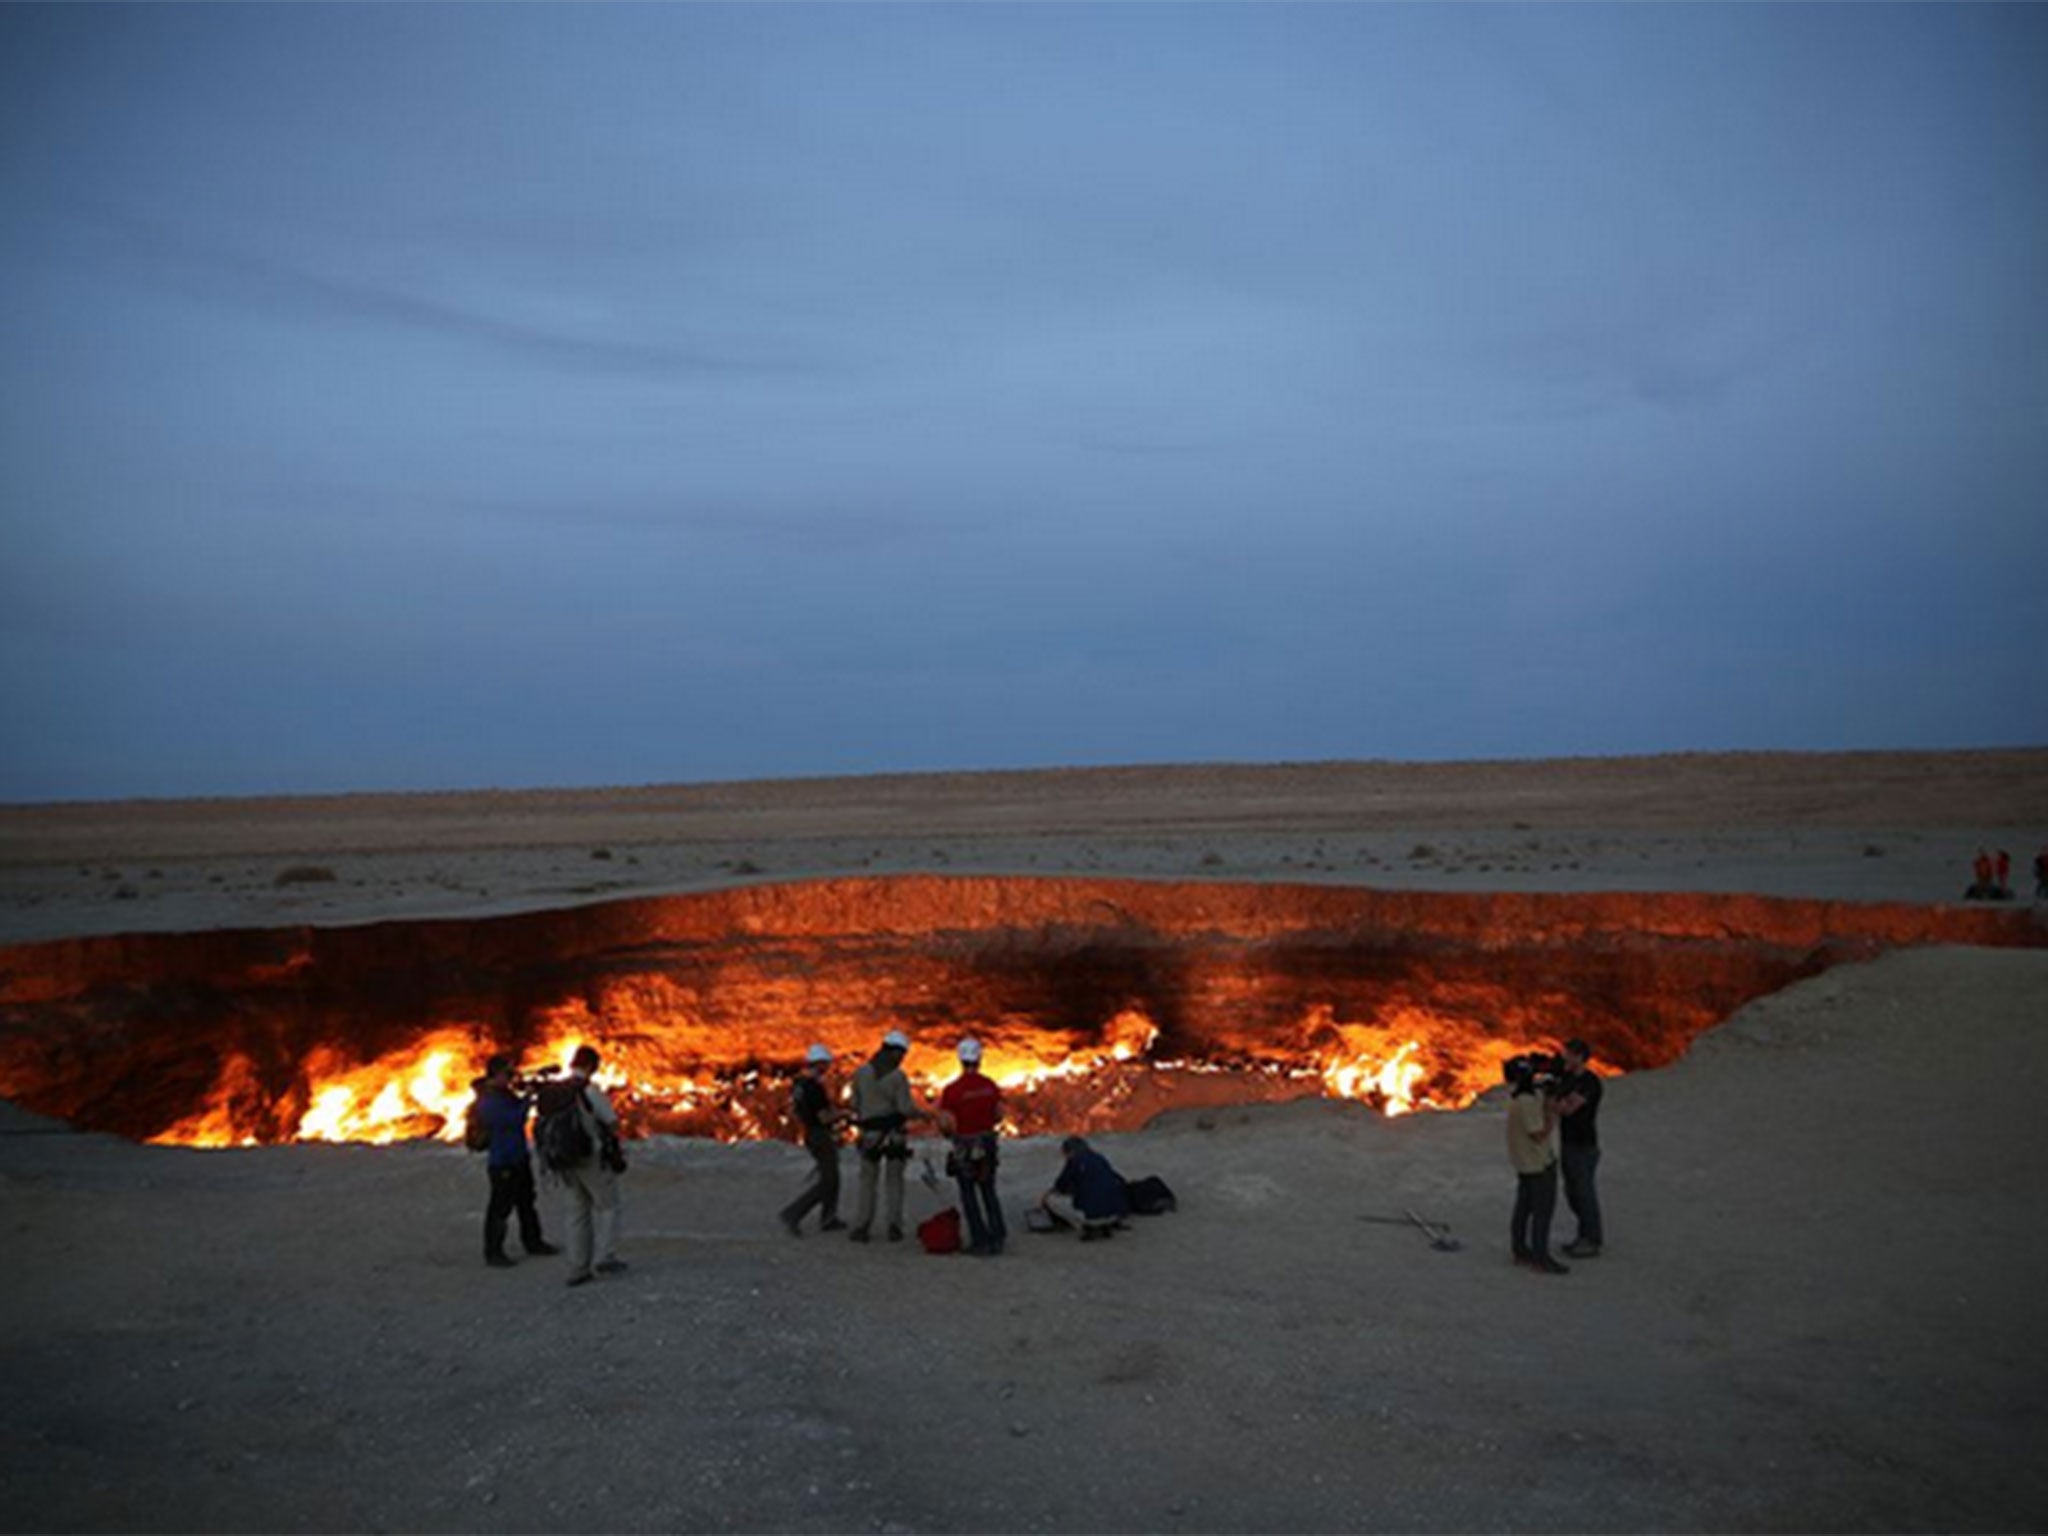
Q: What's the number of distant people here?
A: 3